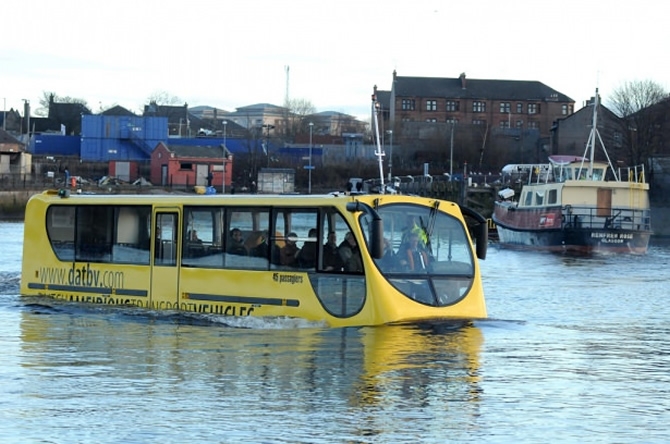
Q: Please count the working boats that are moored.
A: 1